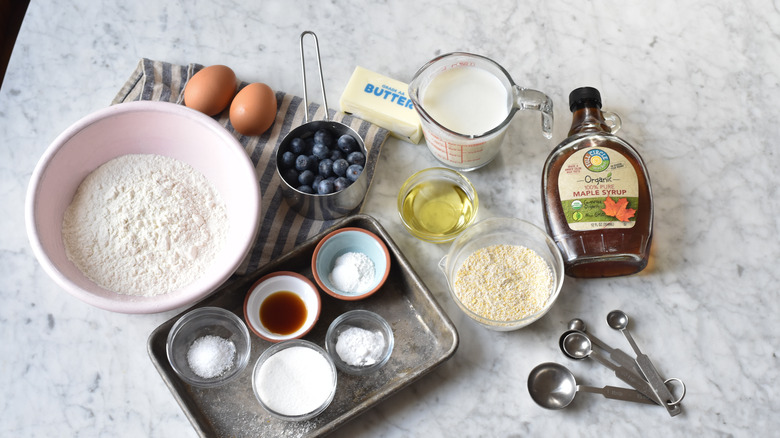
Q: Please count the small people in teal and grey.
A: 0